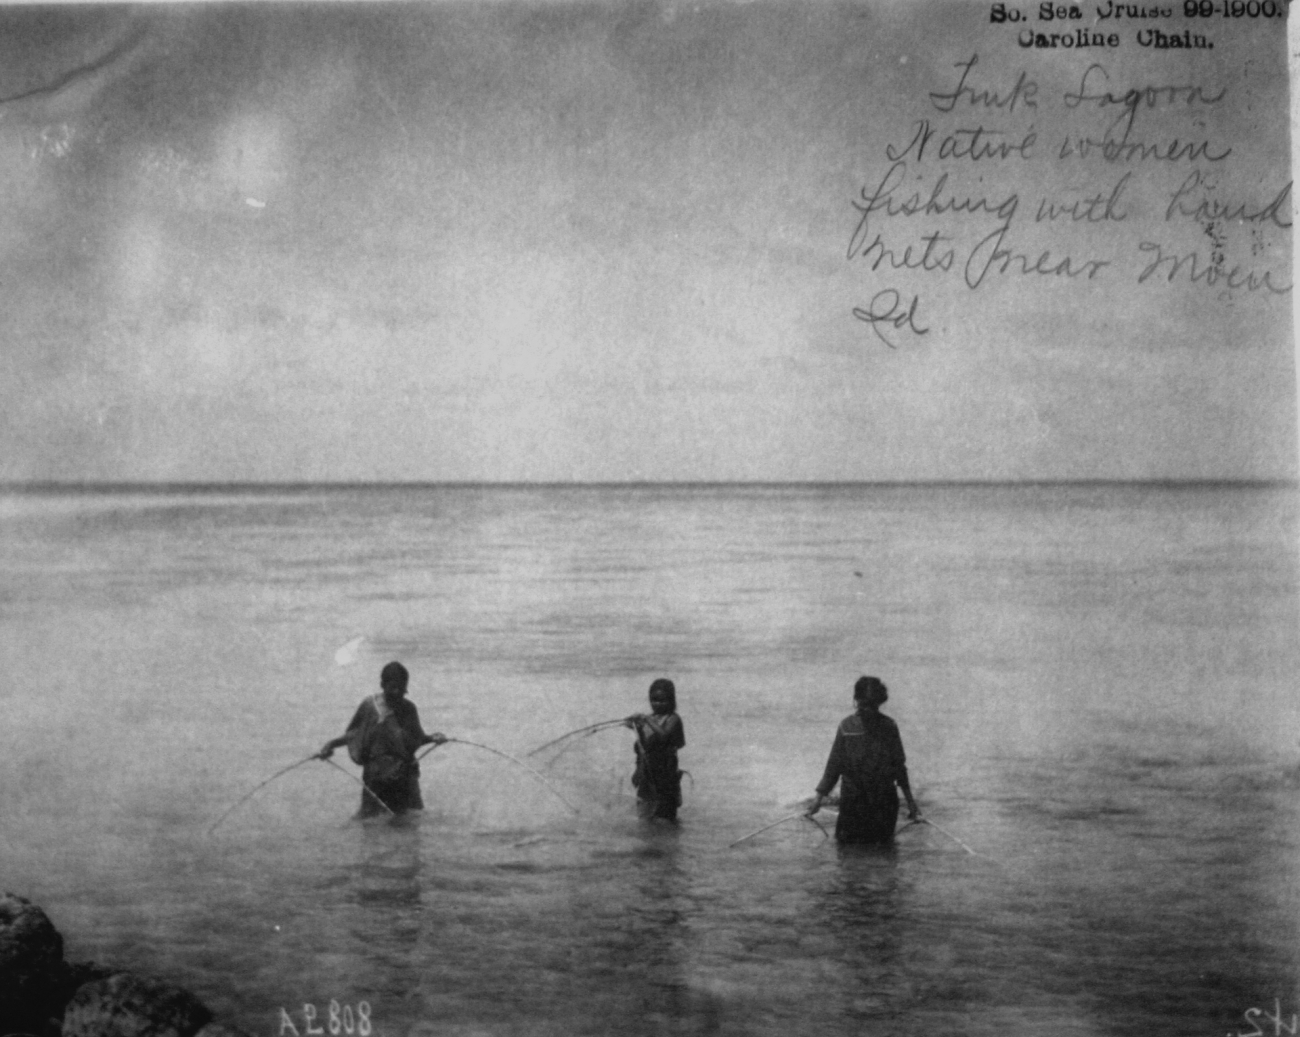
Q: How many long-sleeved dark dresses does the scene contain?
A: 1